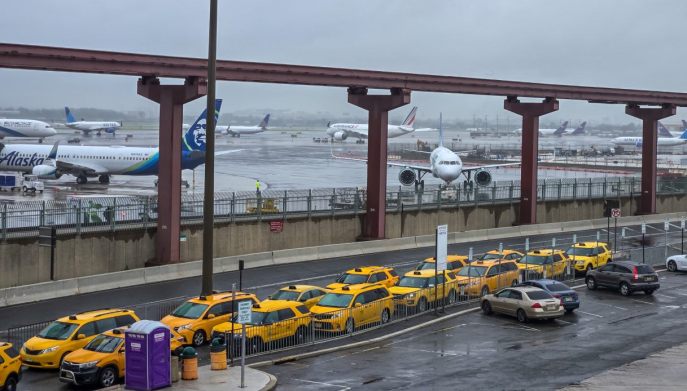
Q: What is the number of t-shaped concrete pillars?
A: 4